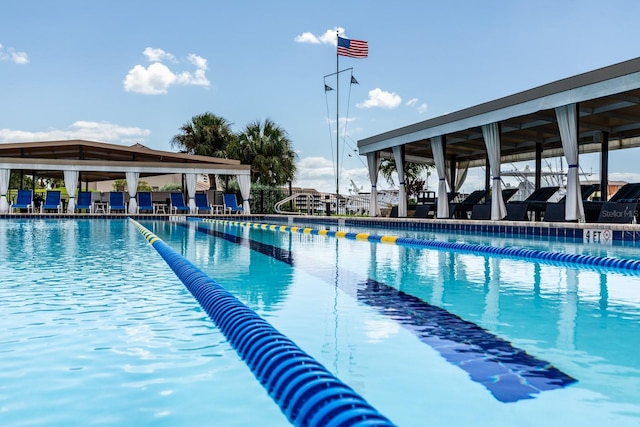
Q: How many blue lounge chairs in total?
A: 8